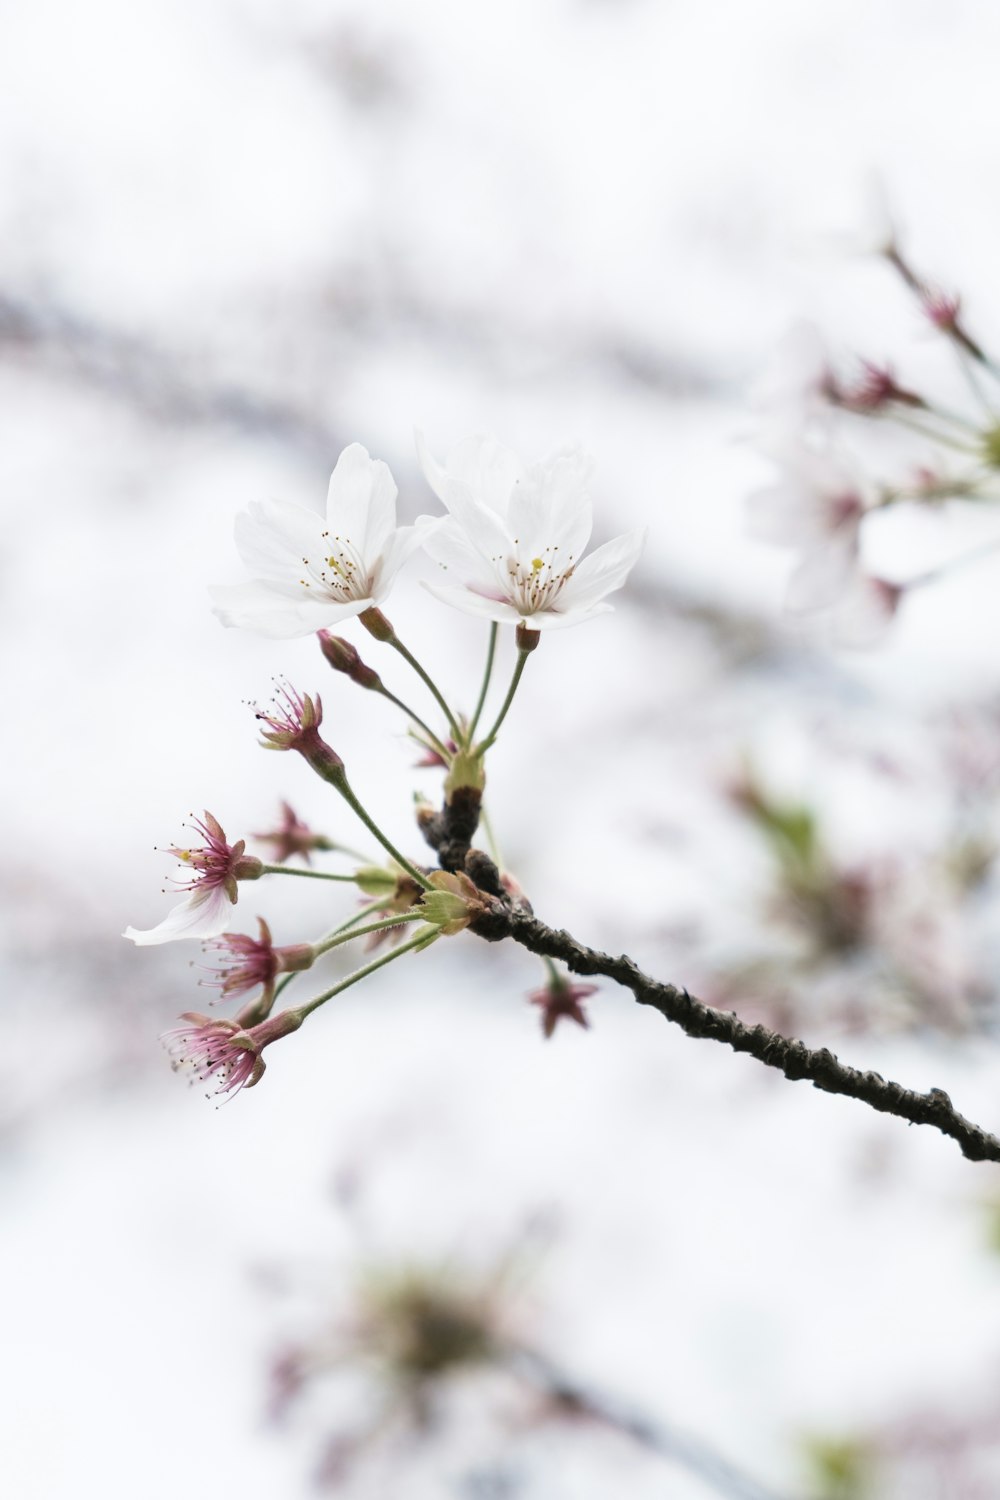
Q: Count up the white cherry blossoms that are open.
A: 2